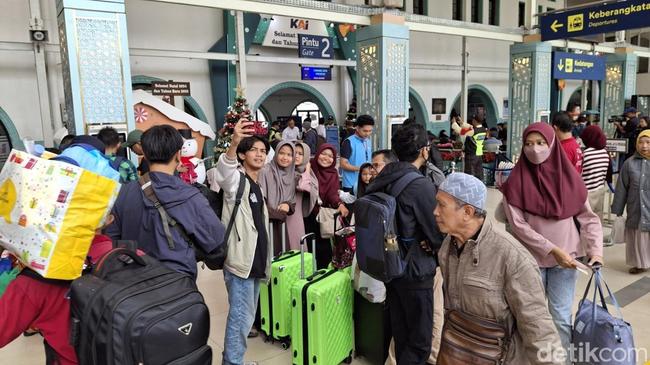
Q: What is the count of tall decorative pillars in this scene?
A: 4